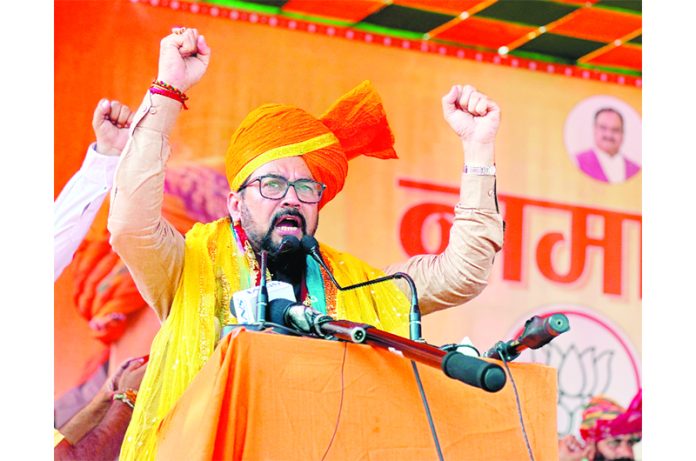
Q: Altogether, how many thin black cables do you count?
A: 3